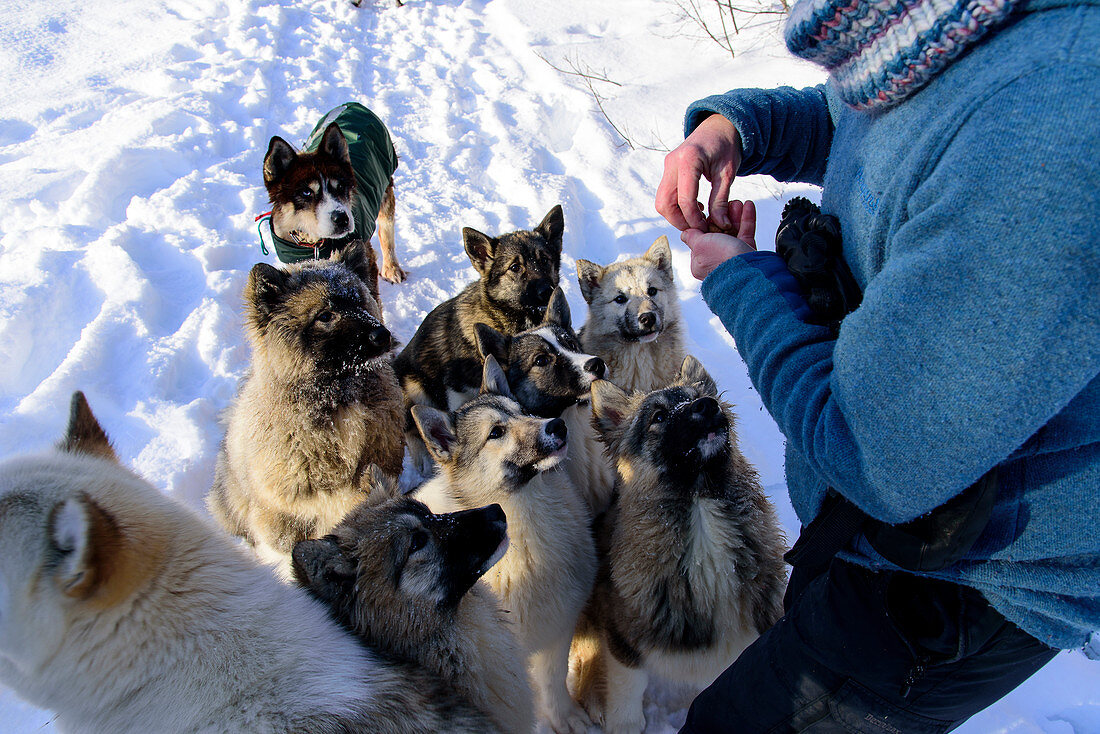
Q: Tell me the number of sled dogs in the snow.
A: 9